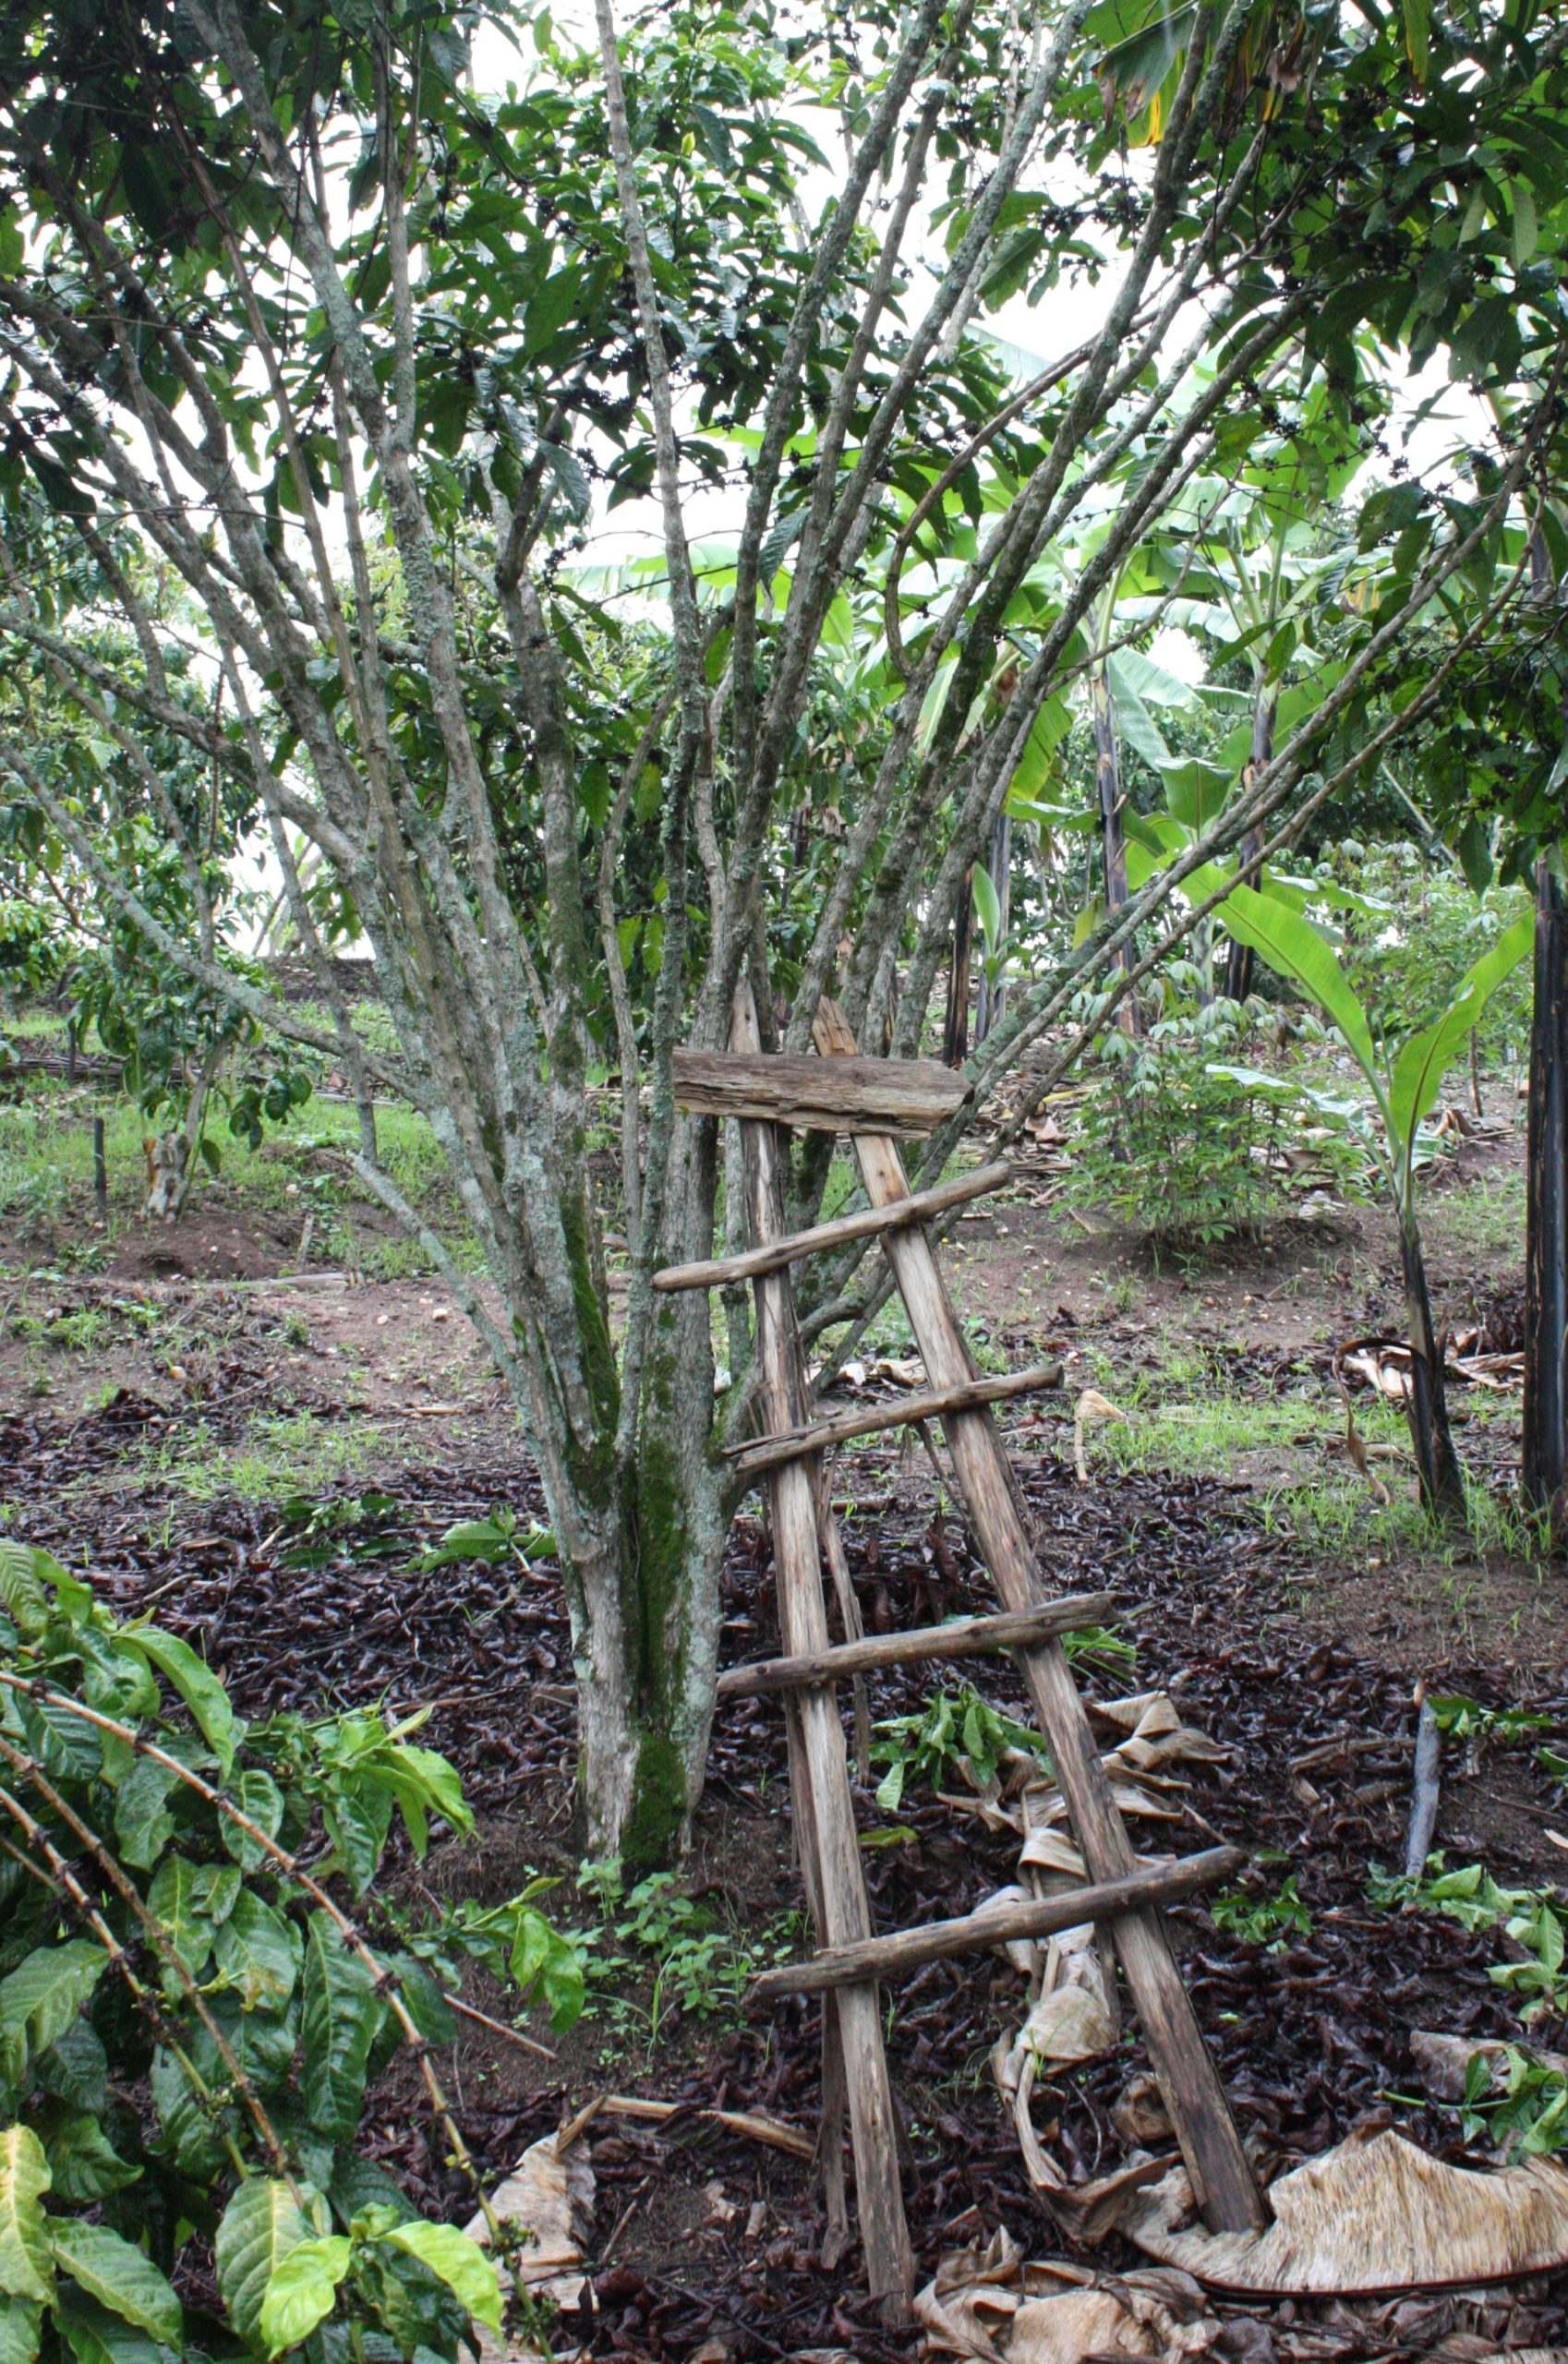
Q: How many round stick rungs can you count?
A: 4